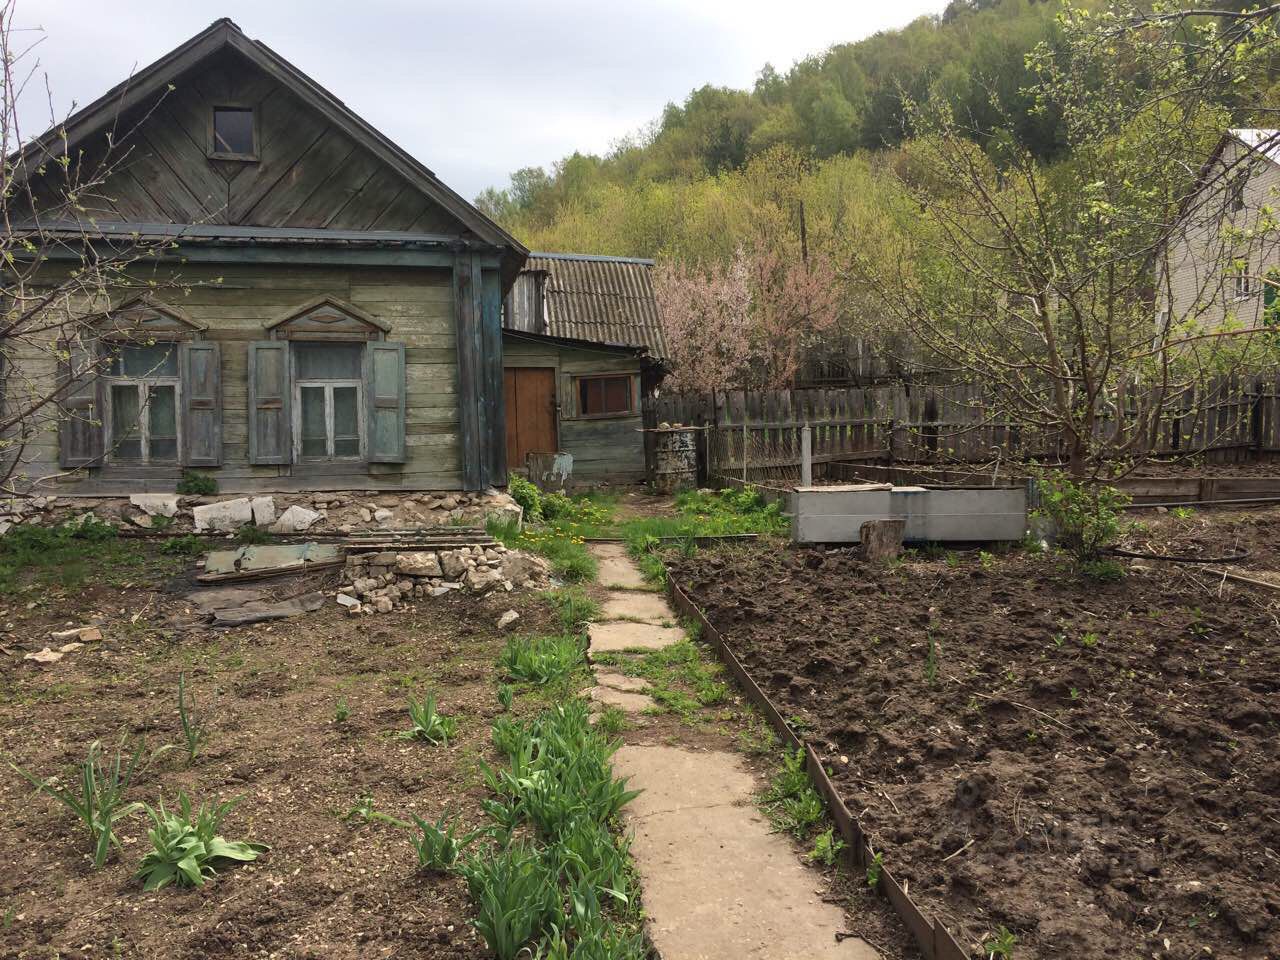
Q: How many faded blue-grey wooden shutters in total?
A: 4